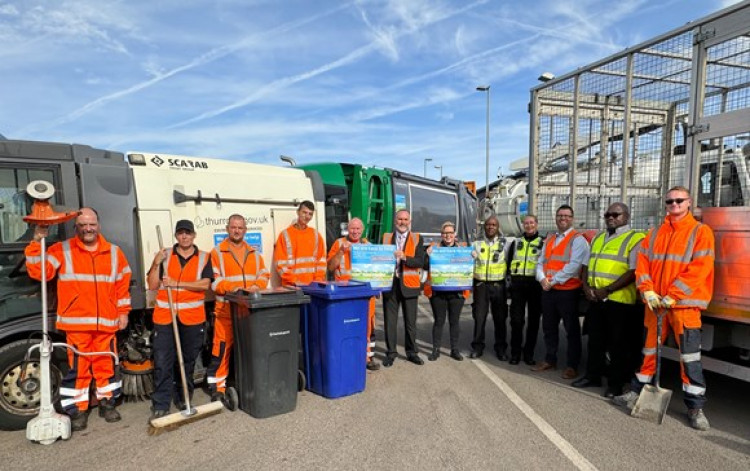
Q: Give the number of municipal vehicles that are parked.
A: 4